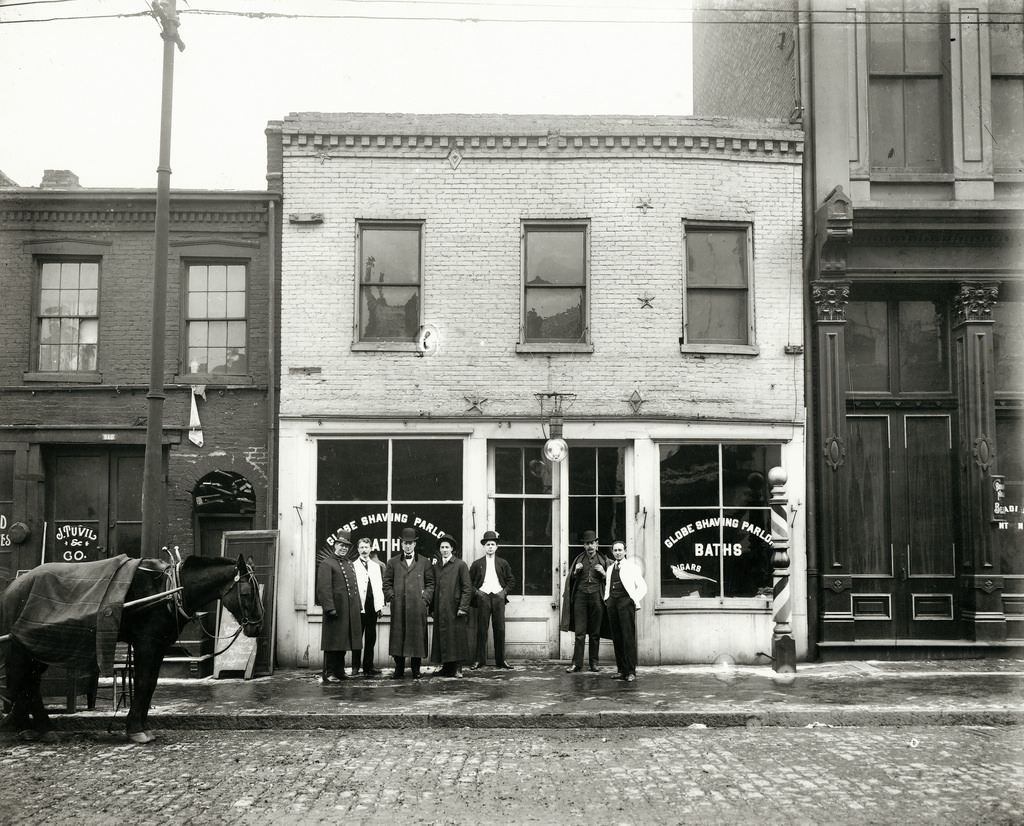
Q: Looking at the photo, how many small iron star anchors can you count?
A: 4